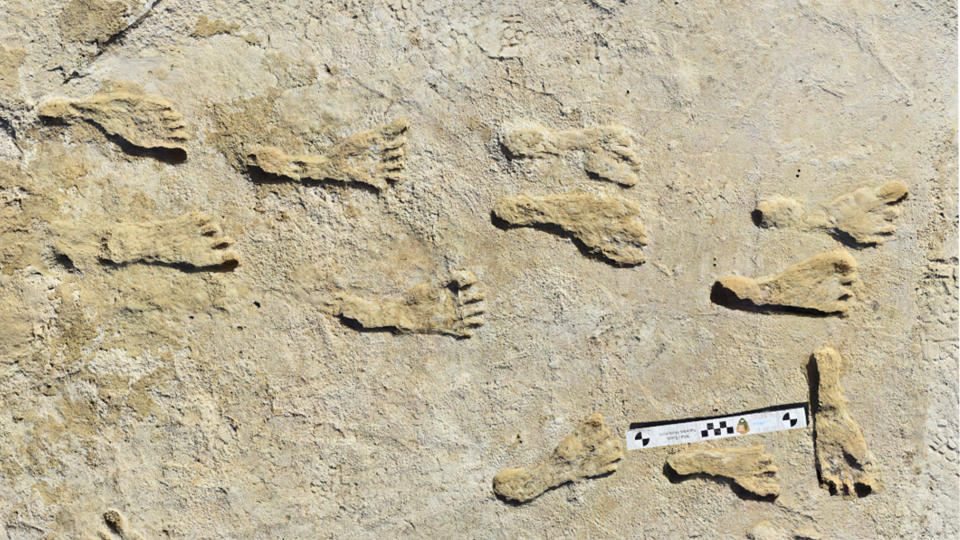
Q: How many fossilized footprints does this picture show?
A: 11